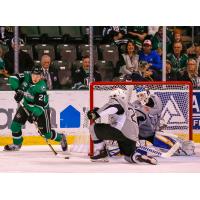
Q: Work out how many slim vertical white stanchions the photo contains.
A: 3